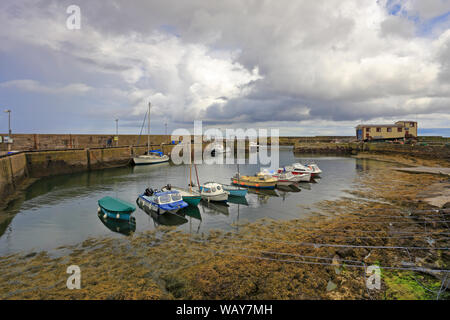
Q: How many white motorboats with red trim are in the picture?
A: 3